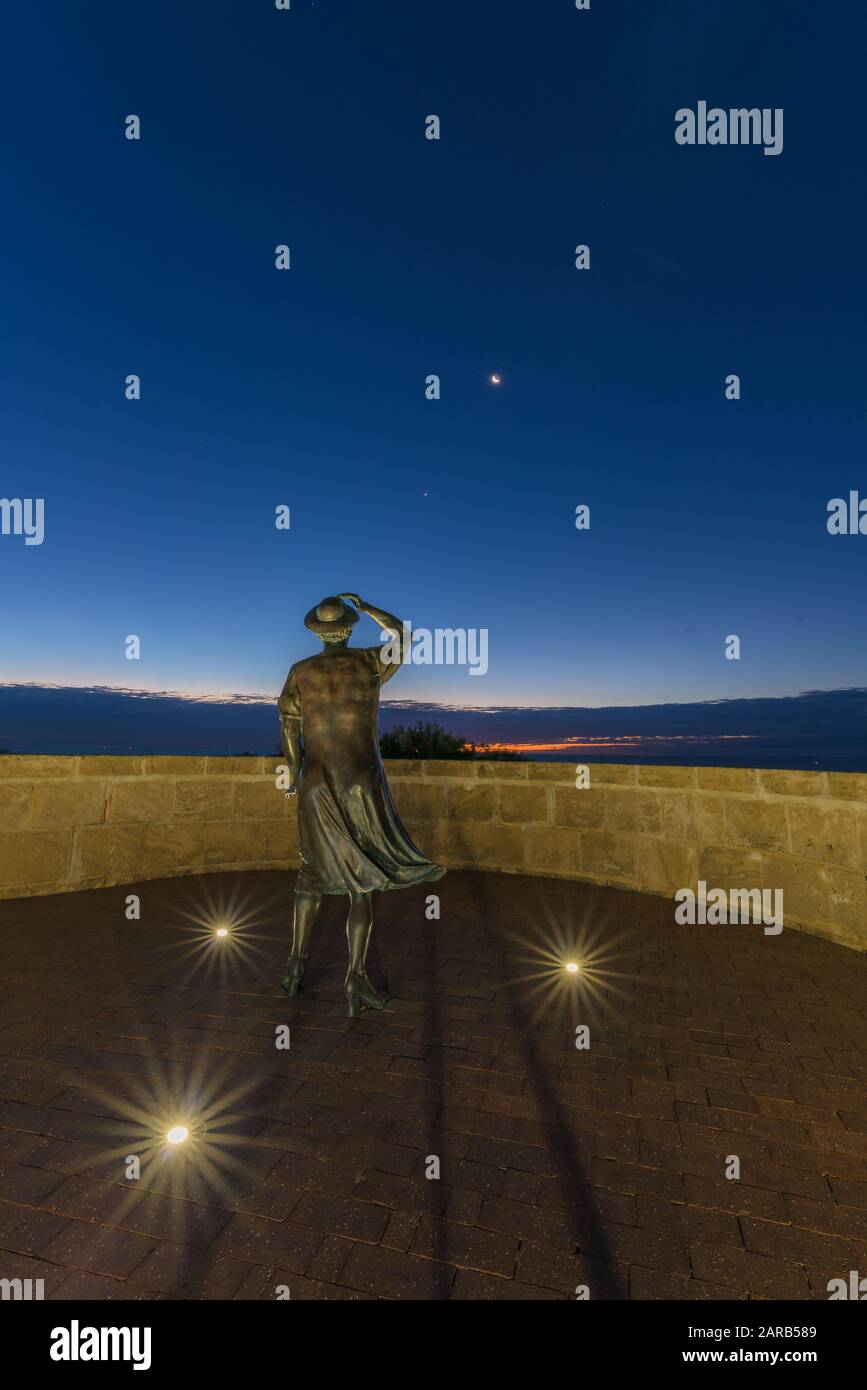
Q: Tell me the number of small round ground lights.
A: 3